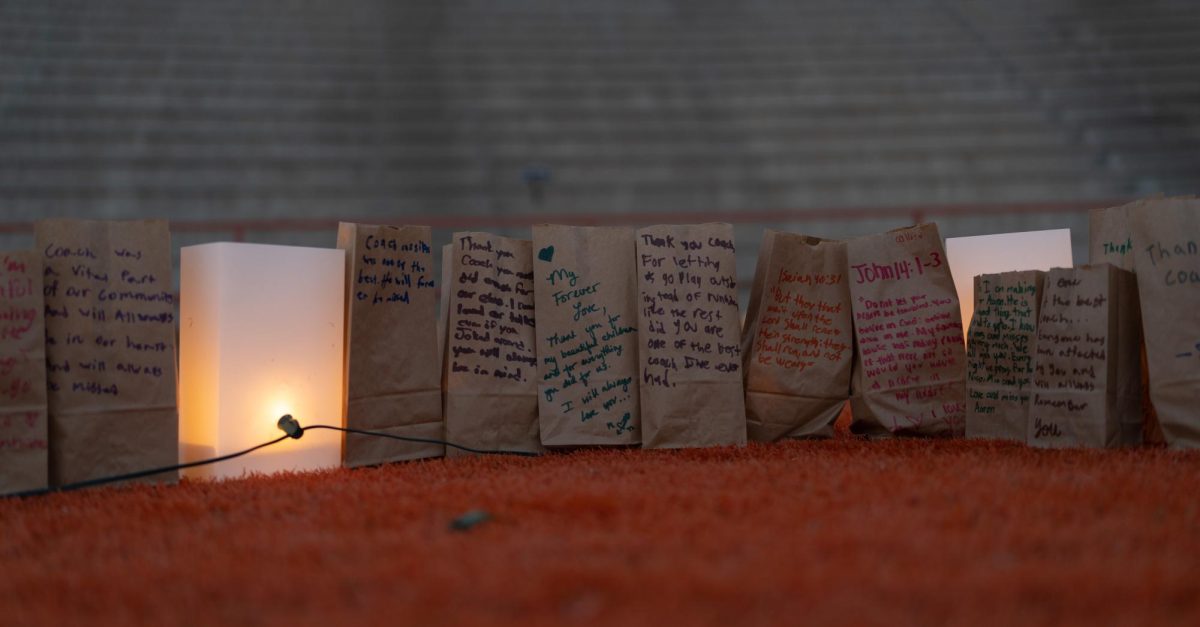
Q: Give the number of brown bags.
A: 12